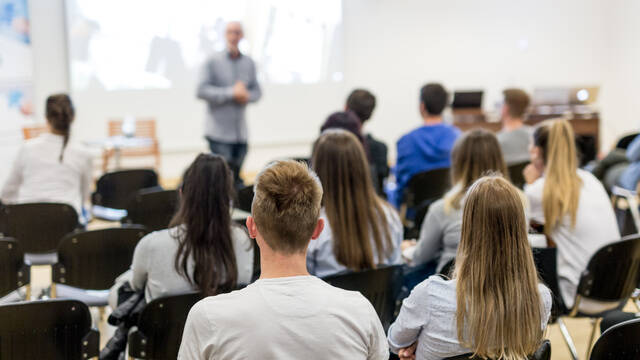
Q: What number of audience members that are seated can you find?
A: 11